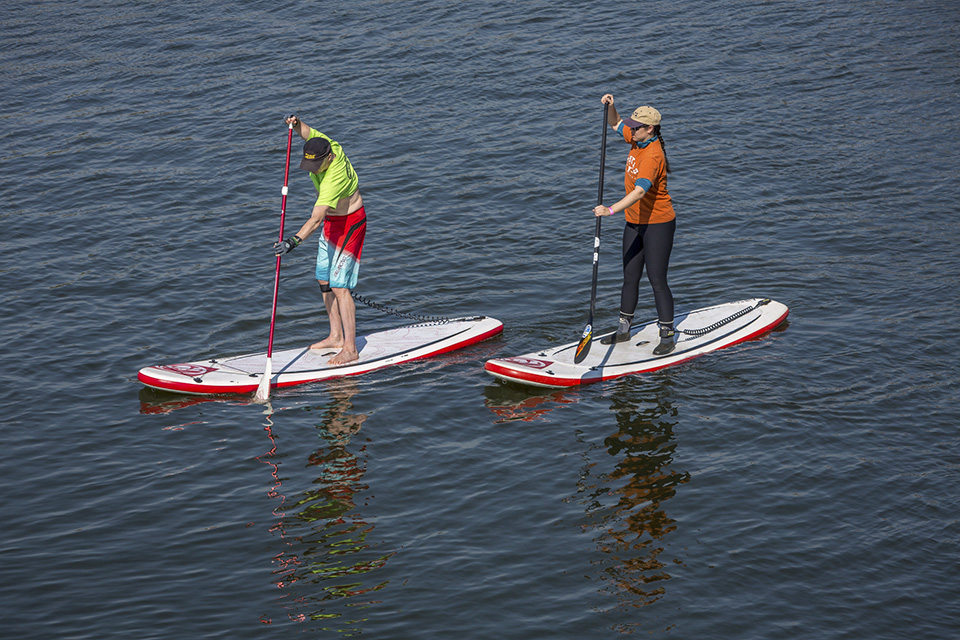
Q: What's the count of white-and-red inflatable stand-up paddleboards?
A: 2